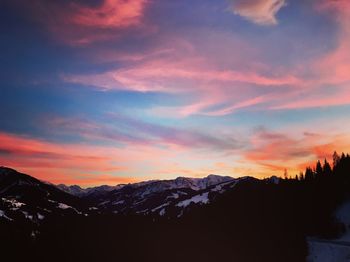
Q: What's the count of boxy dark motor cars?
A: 0